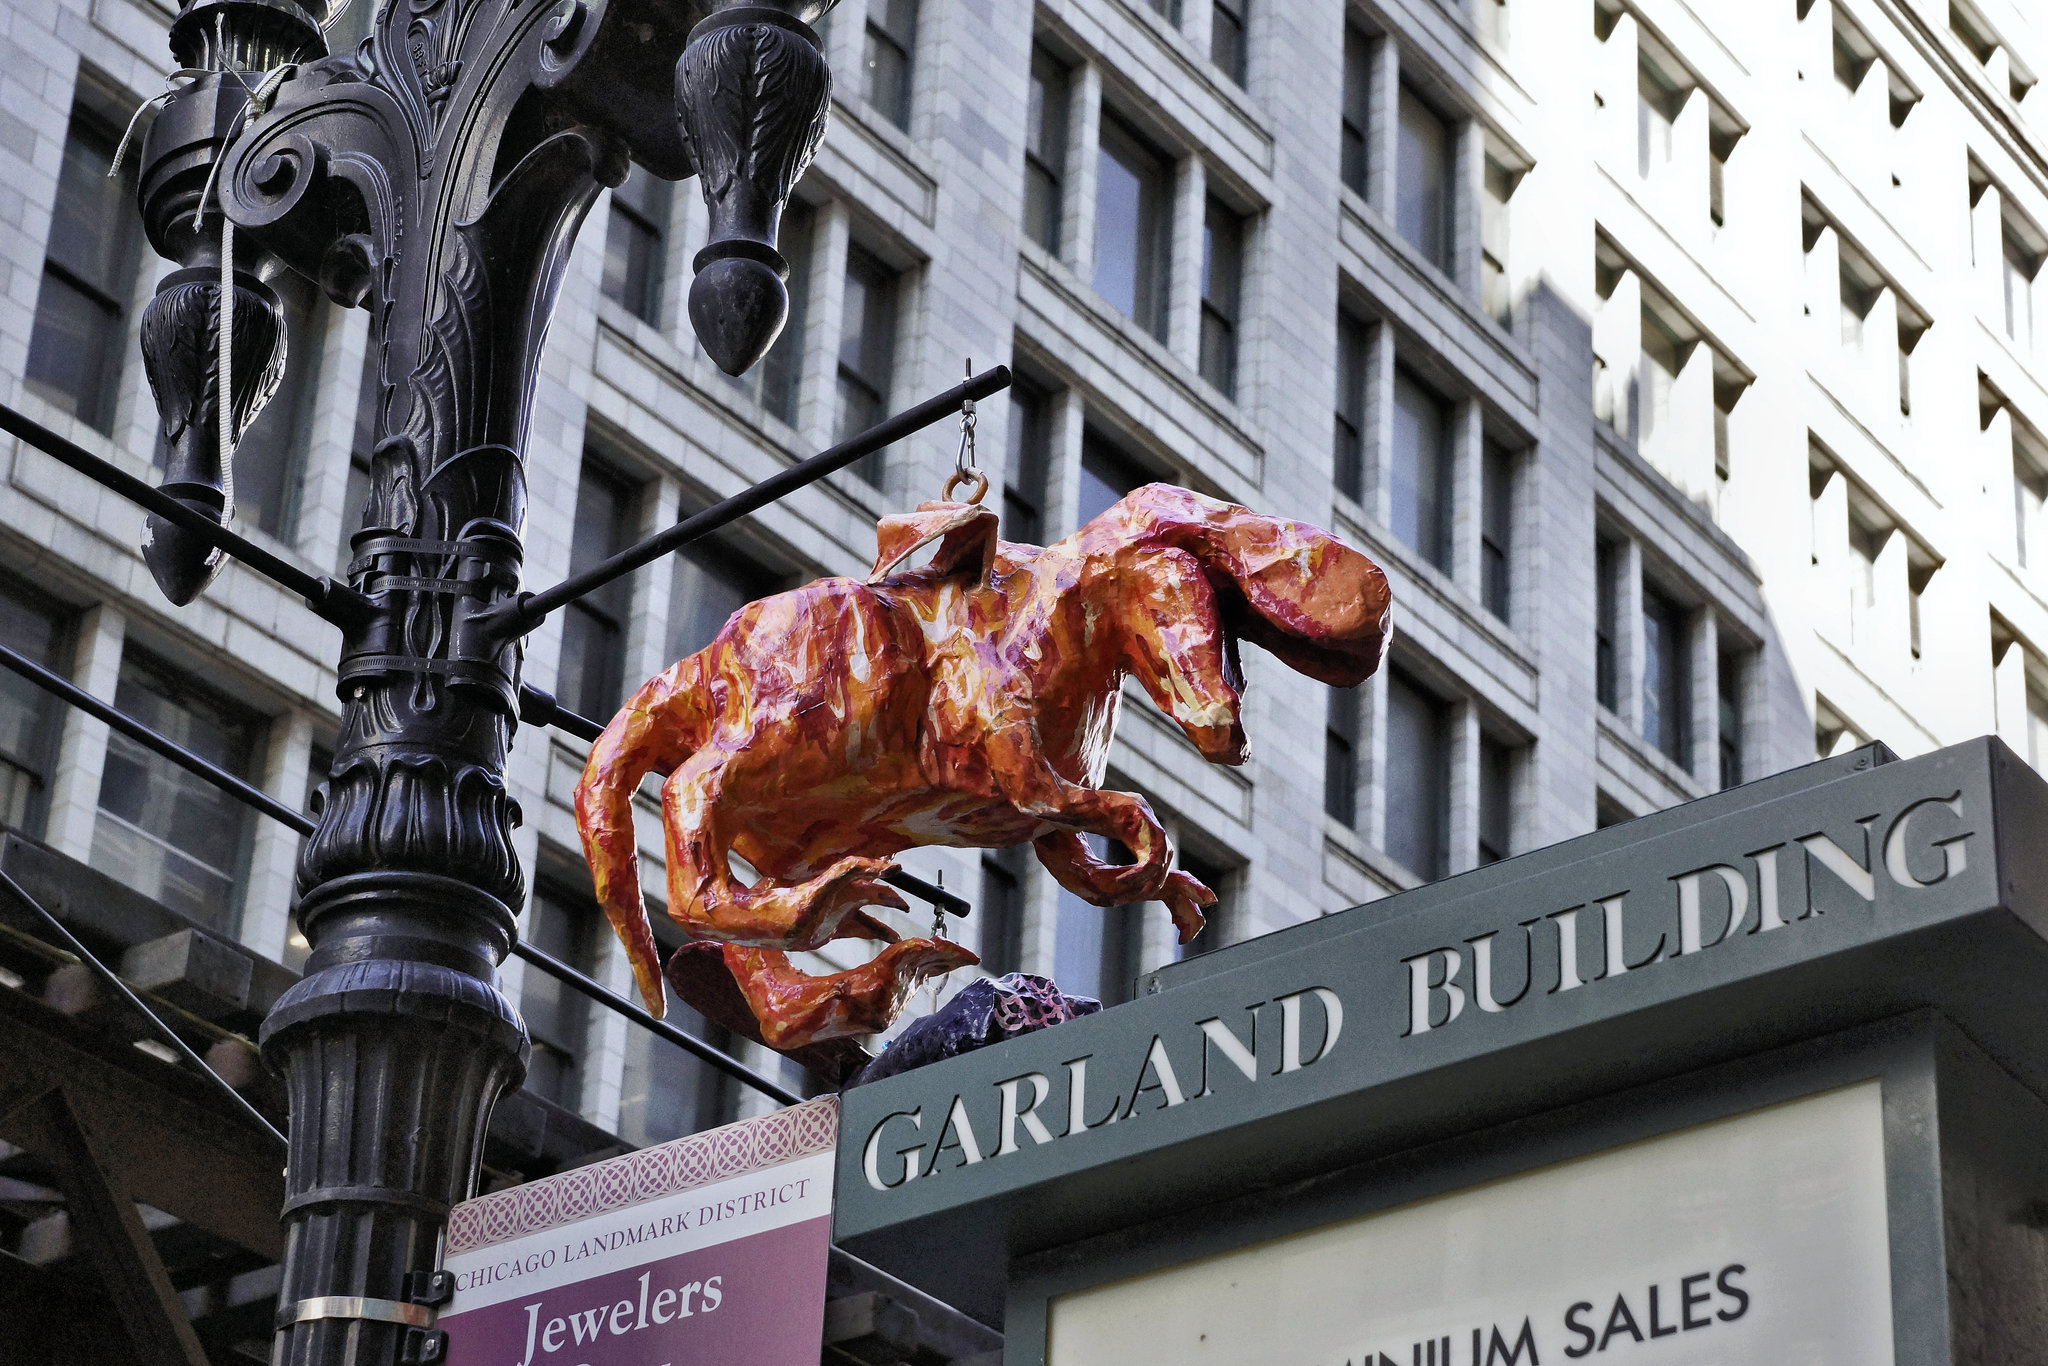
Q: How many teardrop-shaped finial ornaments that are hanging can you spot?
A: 2